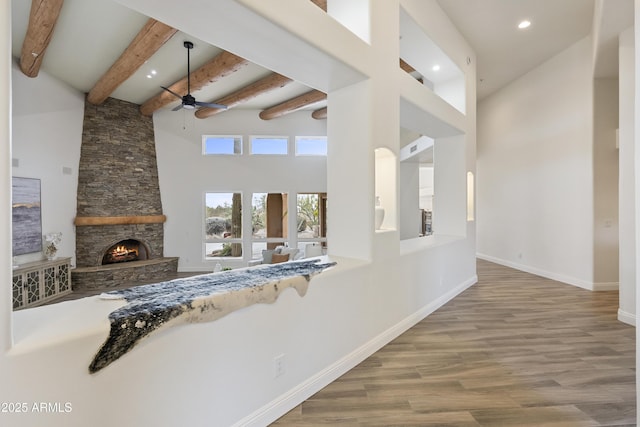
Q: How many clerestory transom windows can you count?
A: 3